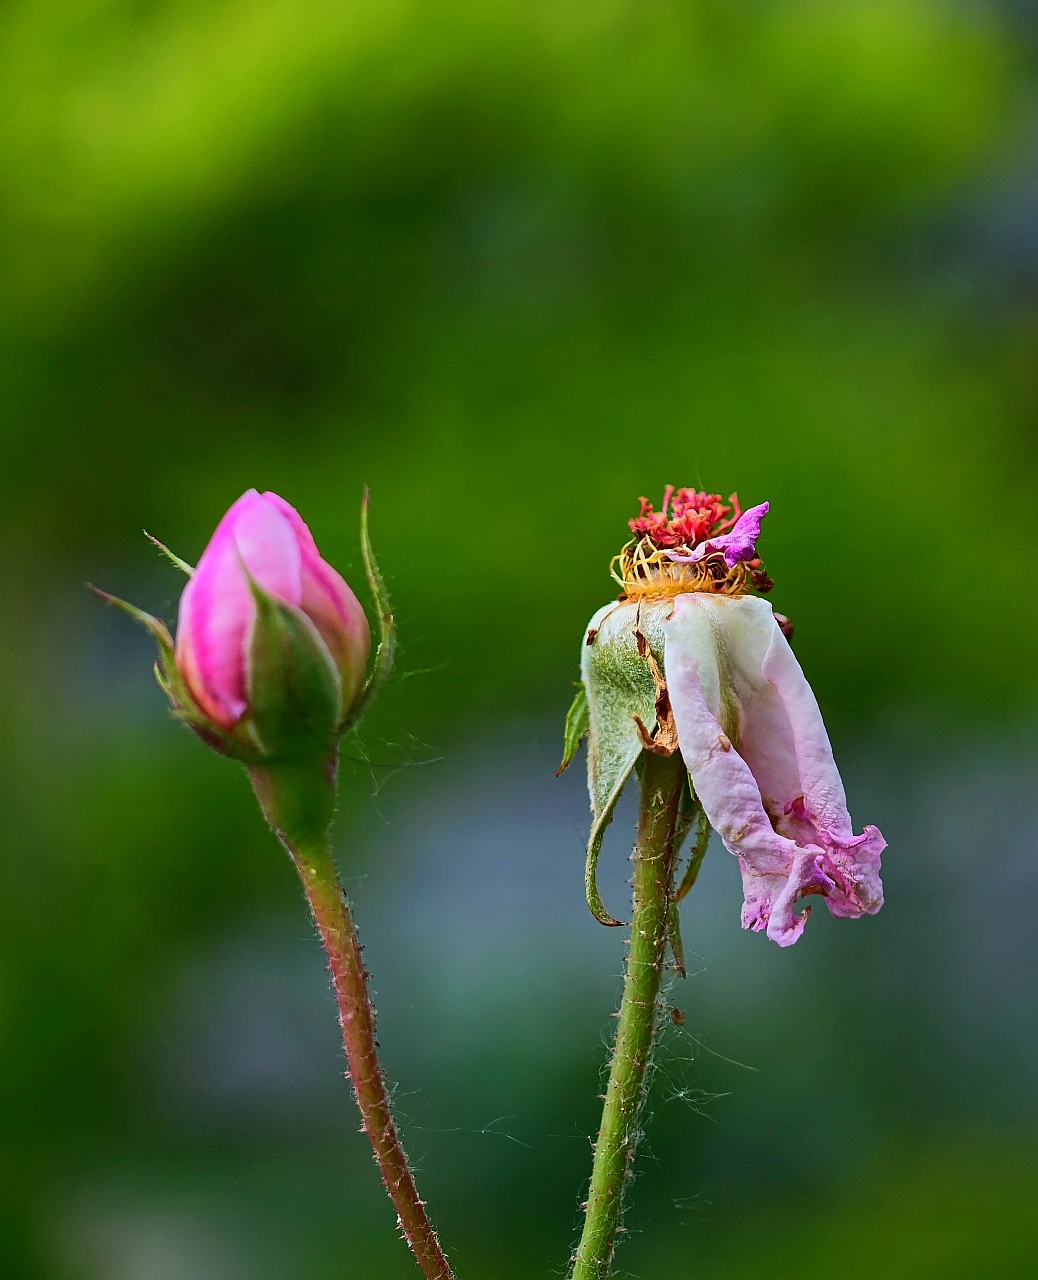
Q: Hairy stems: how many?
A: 2